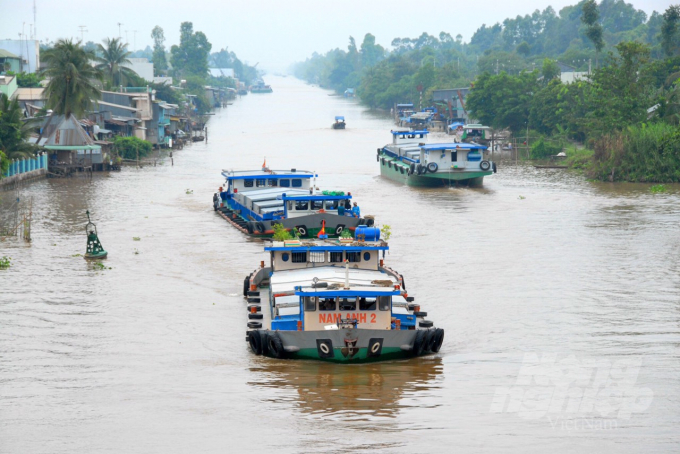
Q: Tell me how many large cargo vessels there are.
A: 3